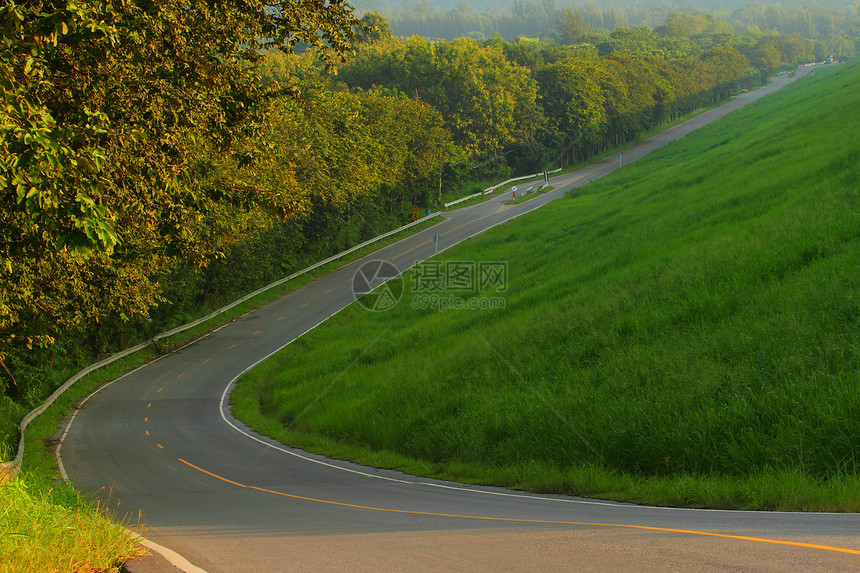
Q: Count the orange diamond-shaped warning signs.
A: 2